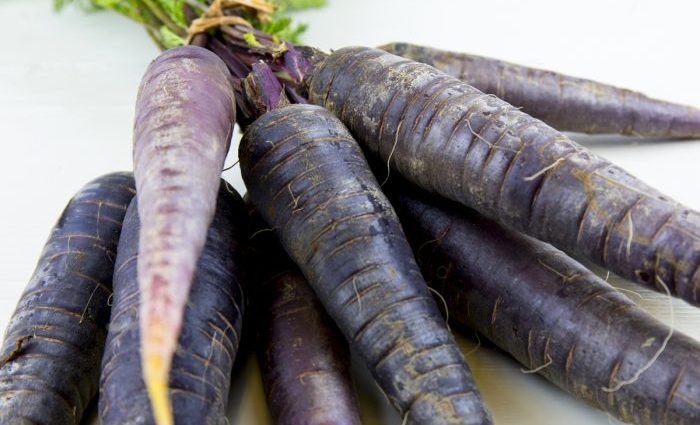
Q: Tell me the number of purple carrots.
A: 8